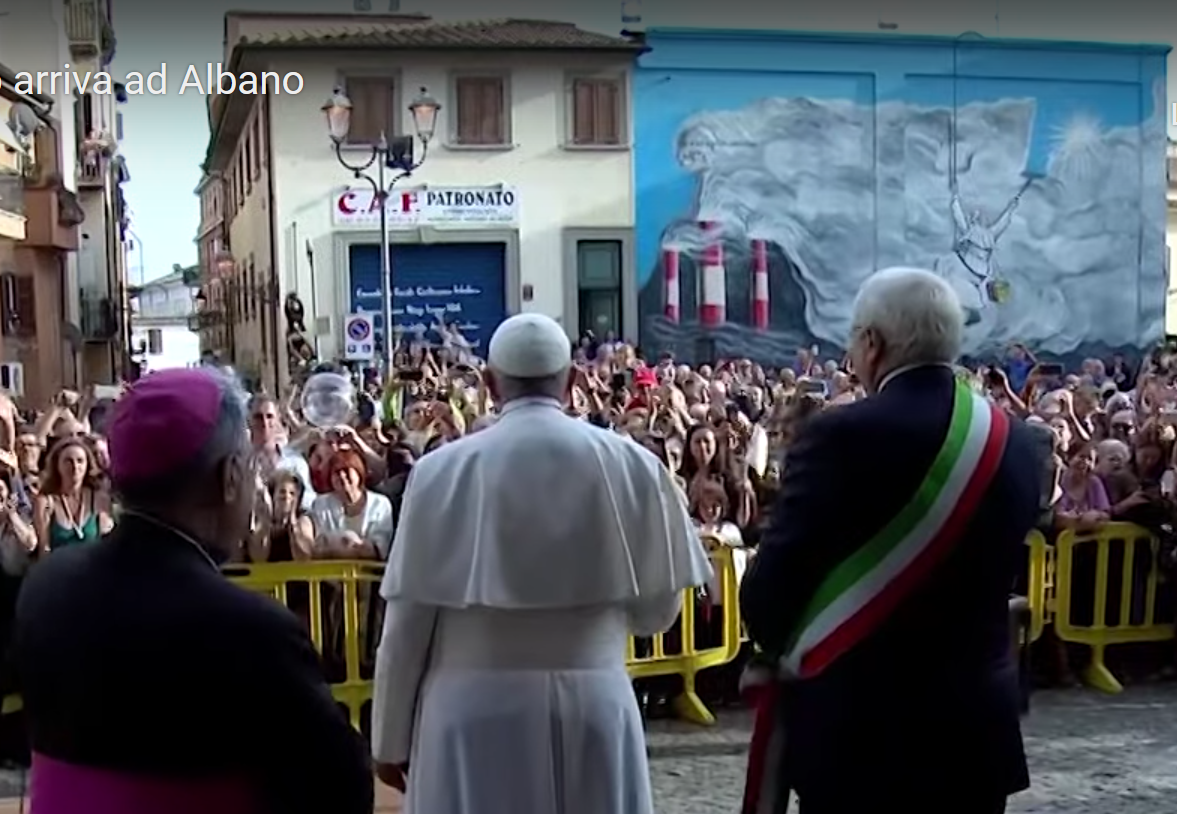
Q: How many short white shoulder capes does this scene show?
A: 1